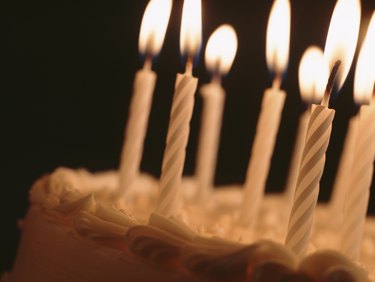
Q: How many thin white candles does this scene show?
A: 8